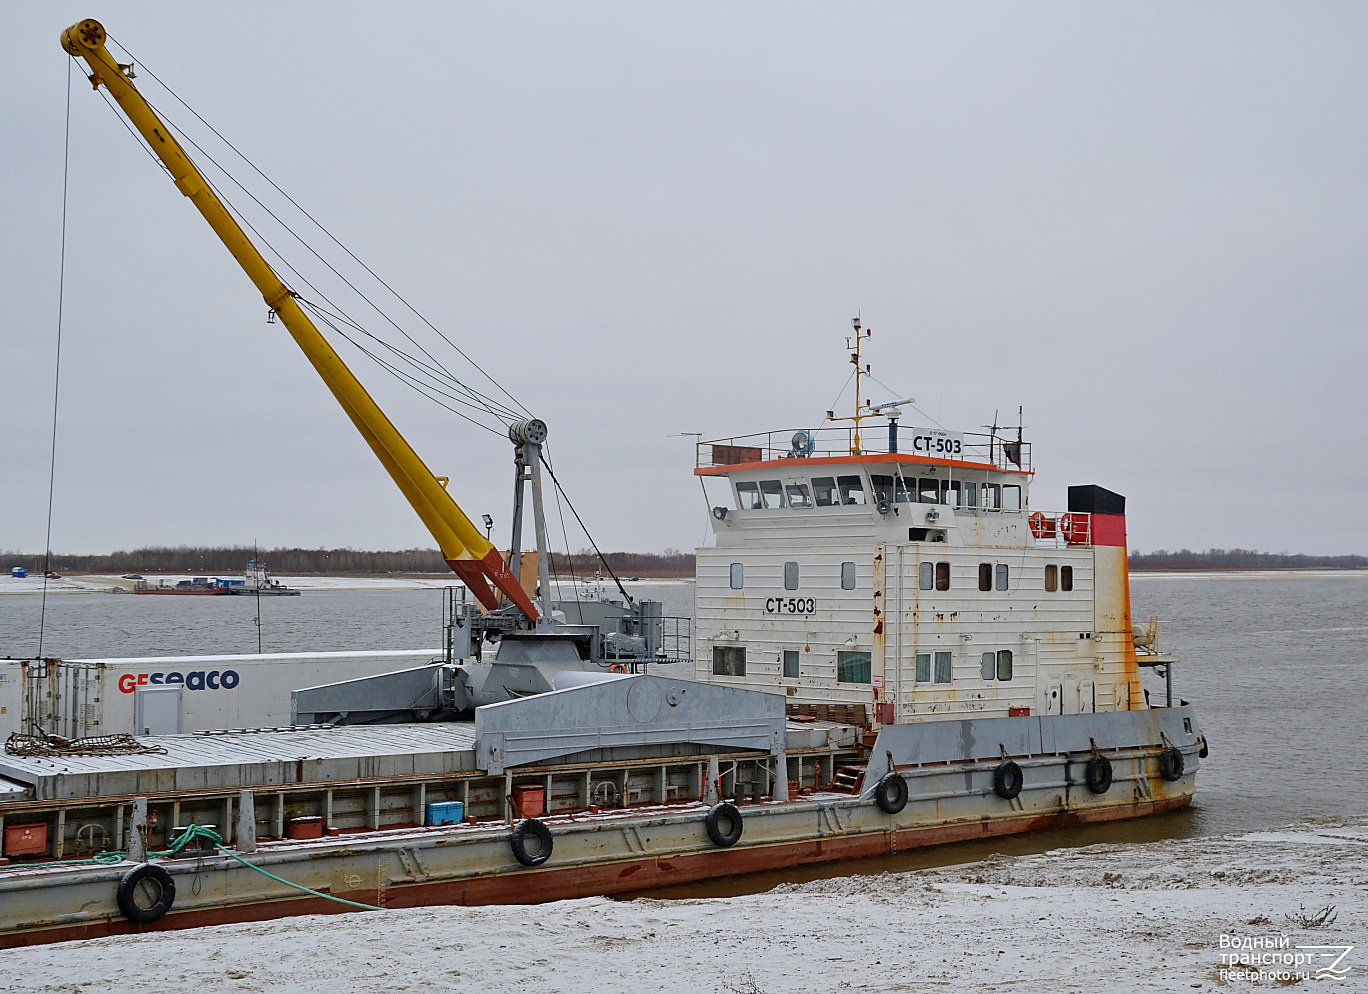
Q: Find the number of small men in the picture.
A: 0